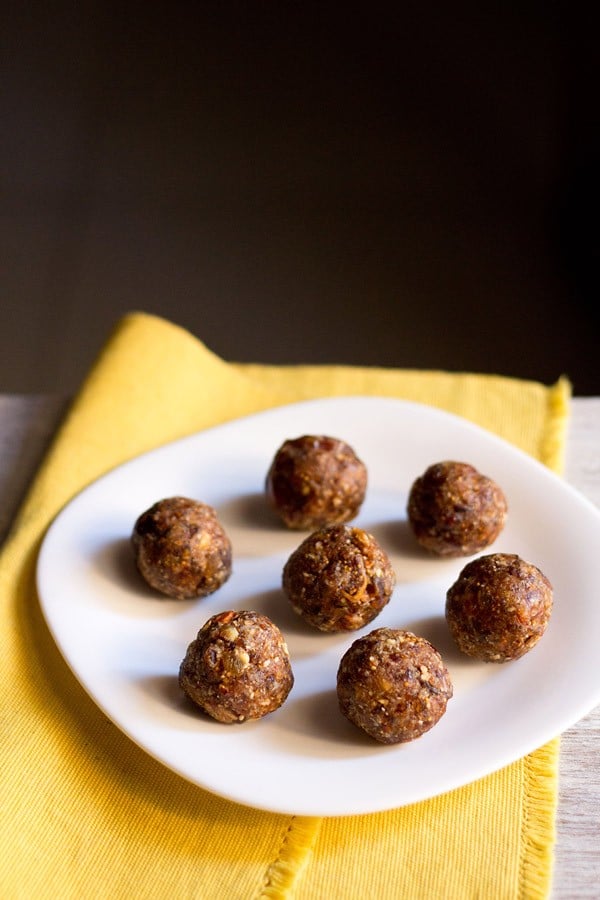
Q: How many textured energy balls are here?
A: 7